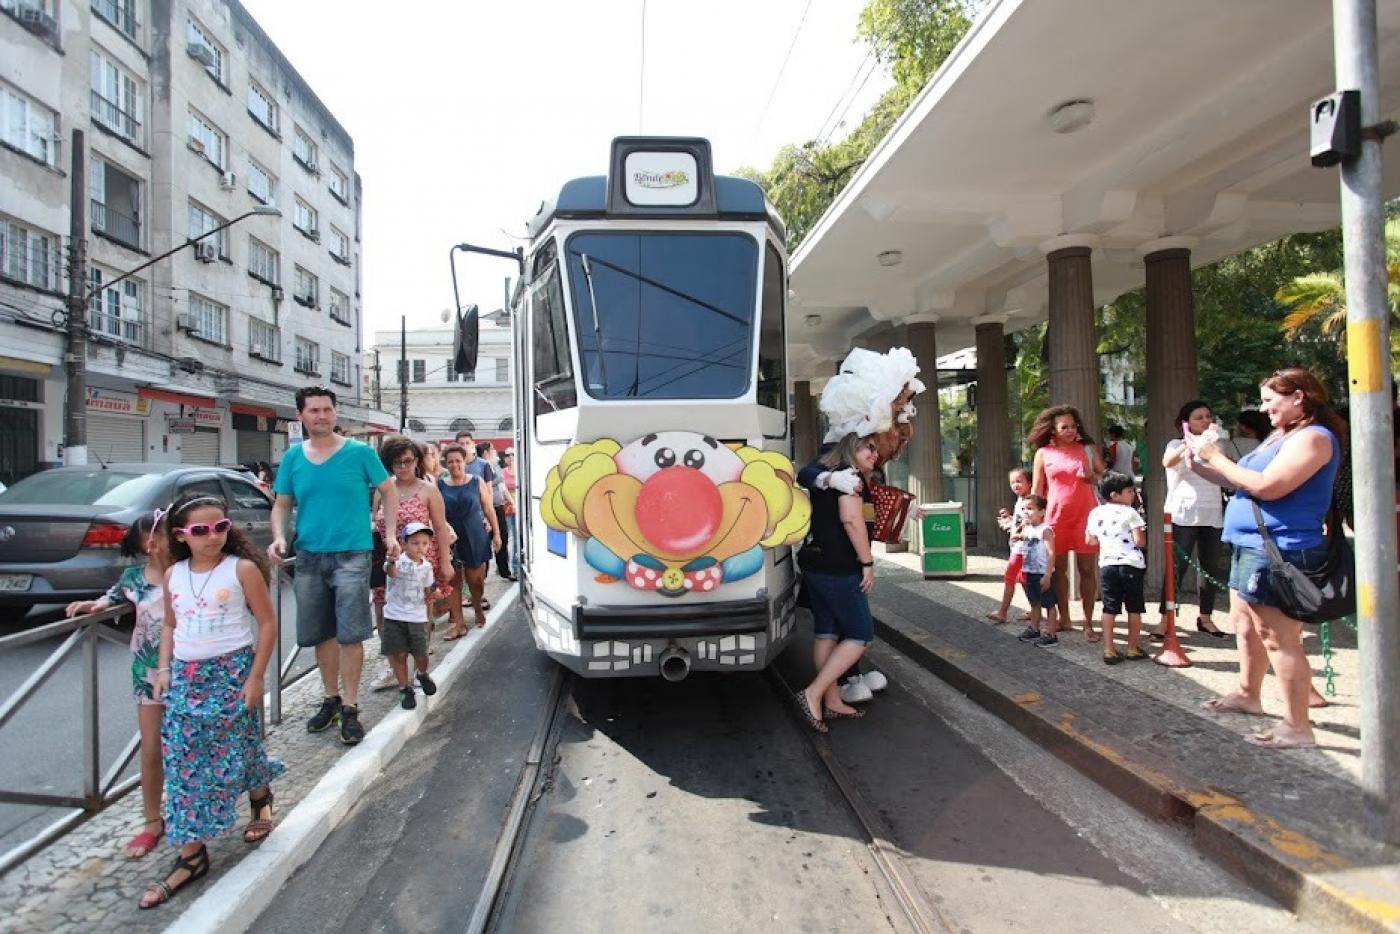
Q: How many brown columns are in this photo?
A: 5